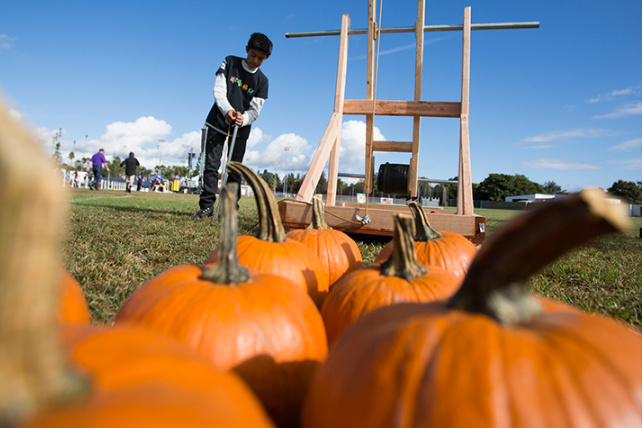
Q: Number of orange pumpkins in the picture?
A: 8